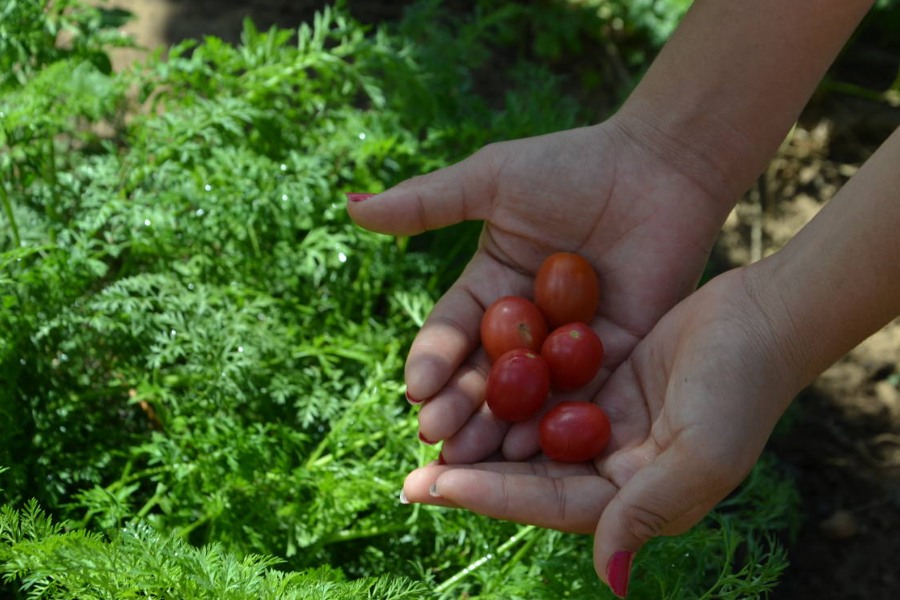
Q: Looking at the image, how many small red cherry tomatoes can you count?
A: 5